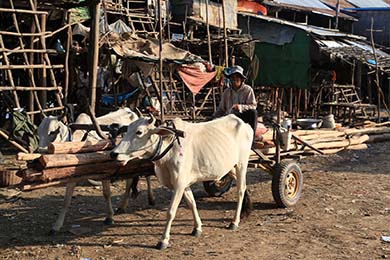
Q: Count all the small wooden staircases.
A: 1